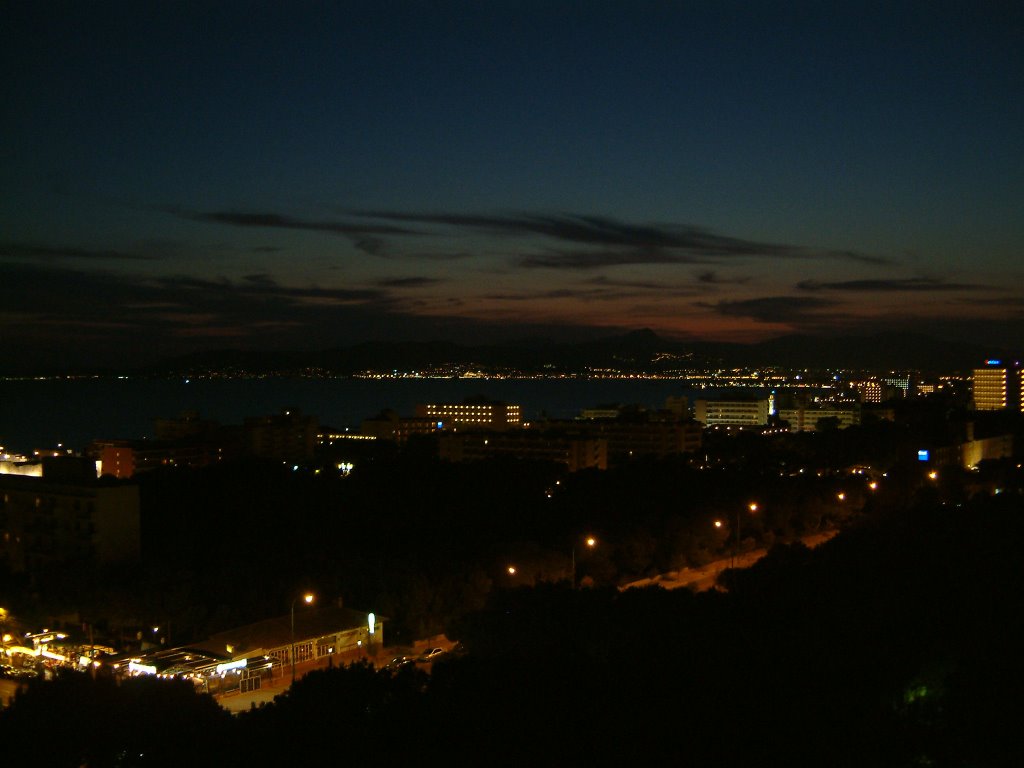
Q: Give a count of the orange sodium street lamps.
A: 8